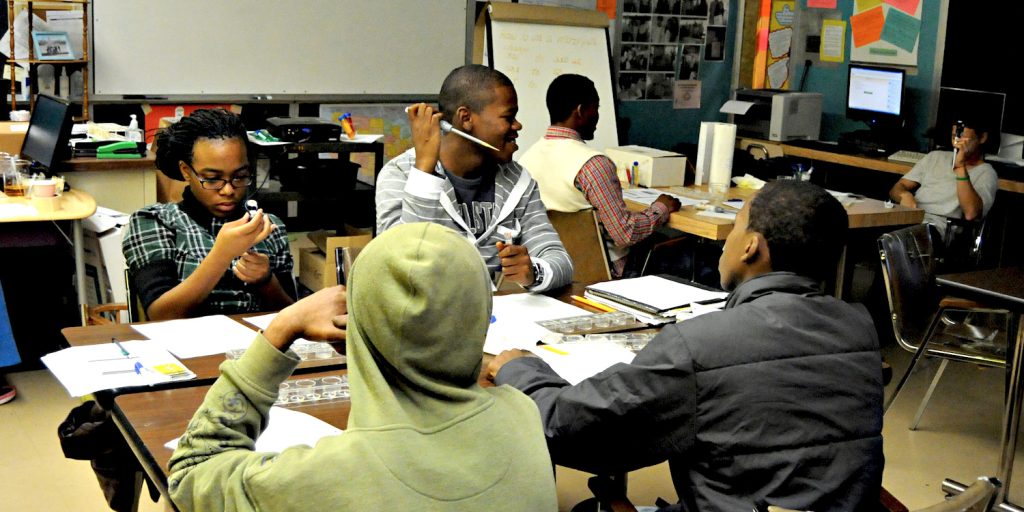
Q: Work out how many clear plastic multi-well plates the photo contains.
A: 4